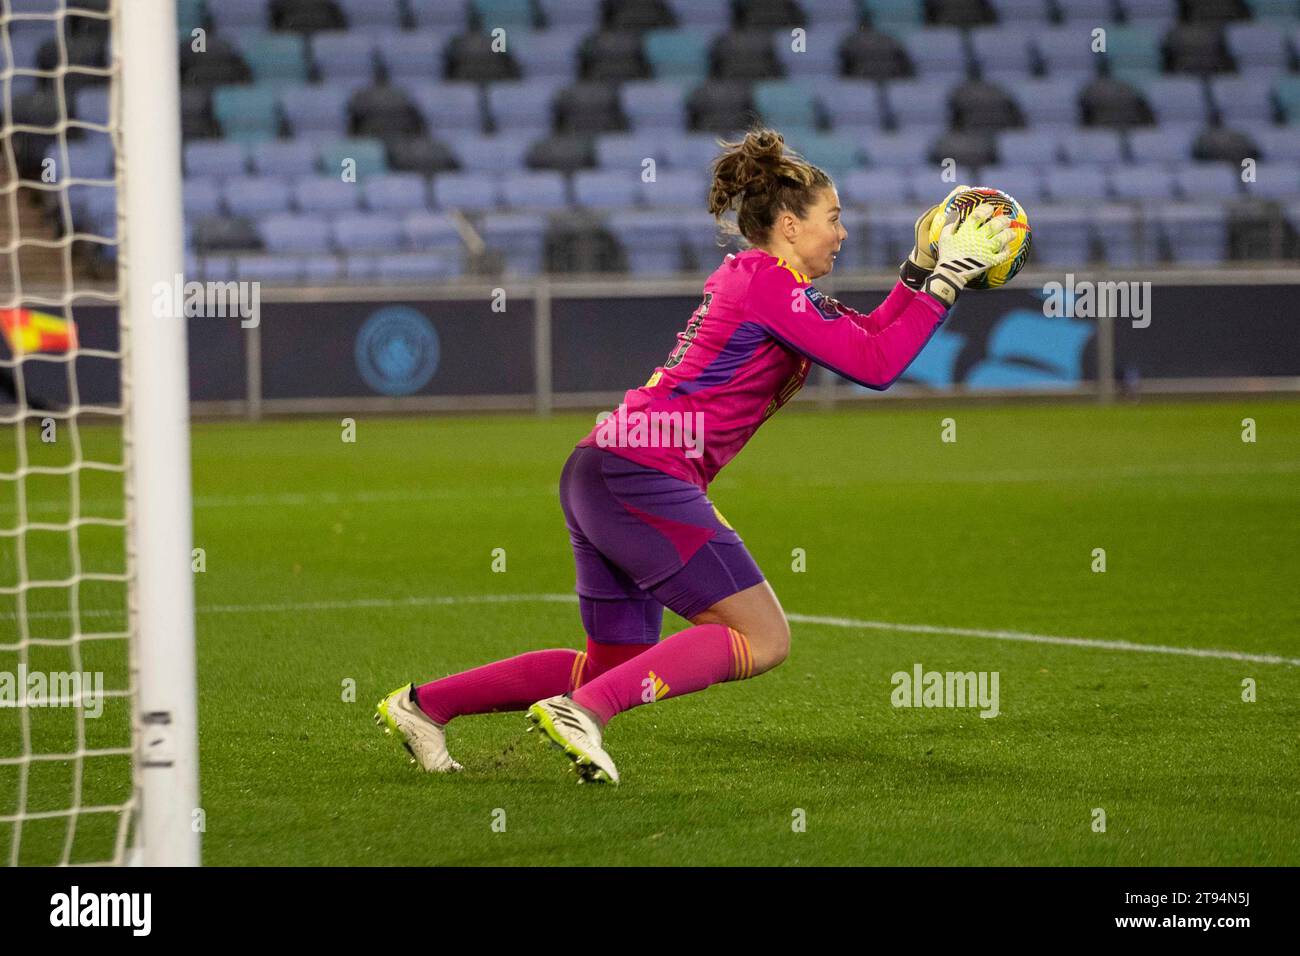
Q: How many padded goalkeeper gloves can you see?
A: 2